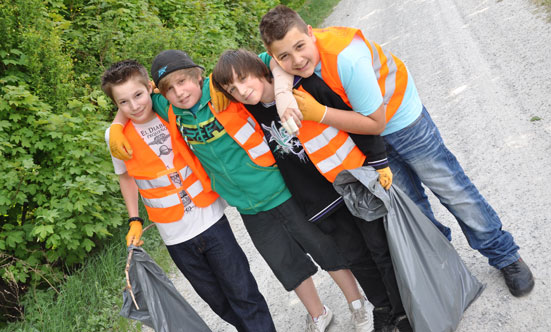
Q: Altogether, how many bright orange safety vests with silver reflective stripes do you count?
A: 4